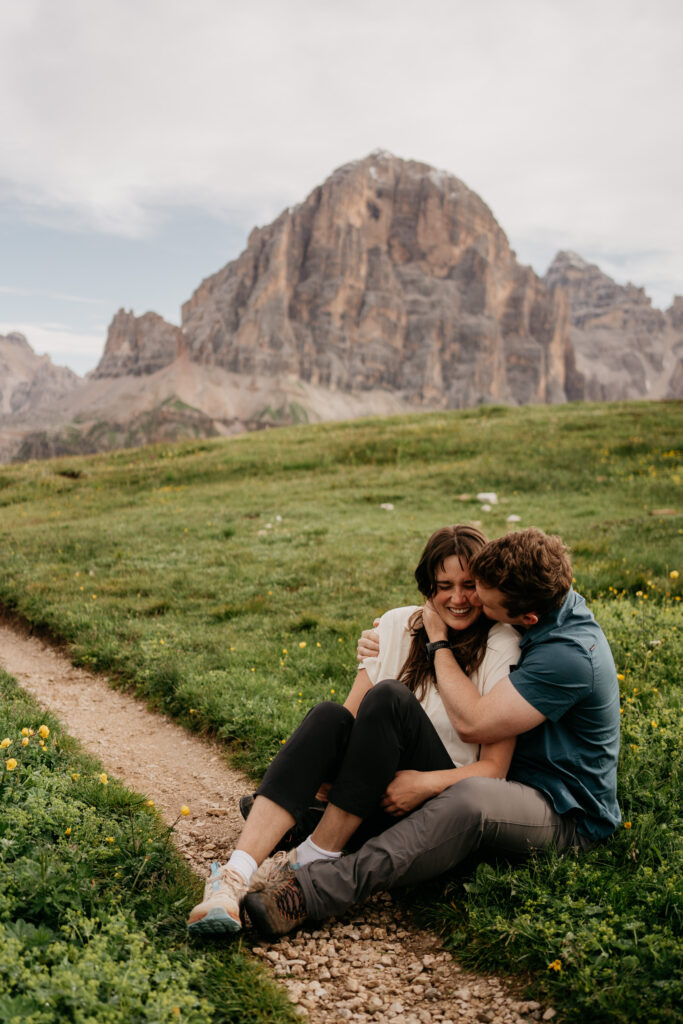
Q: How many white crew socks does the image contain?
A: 2